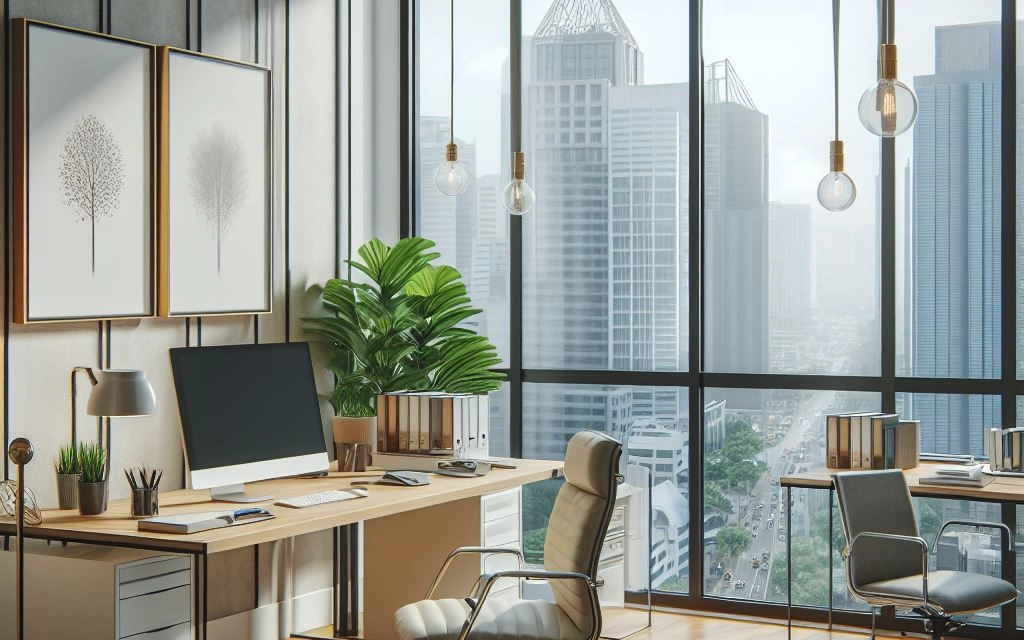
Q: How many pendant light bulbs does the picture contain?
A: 4